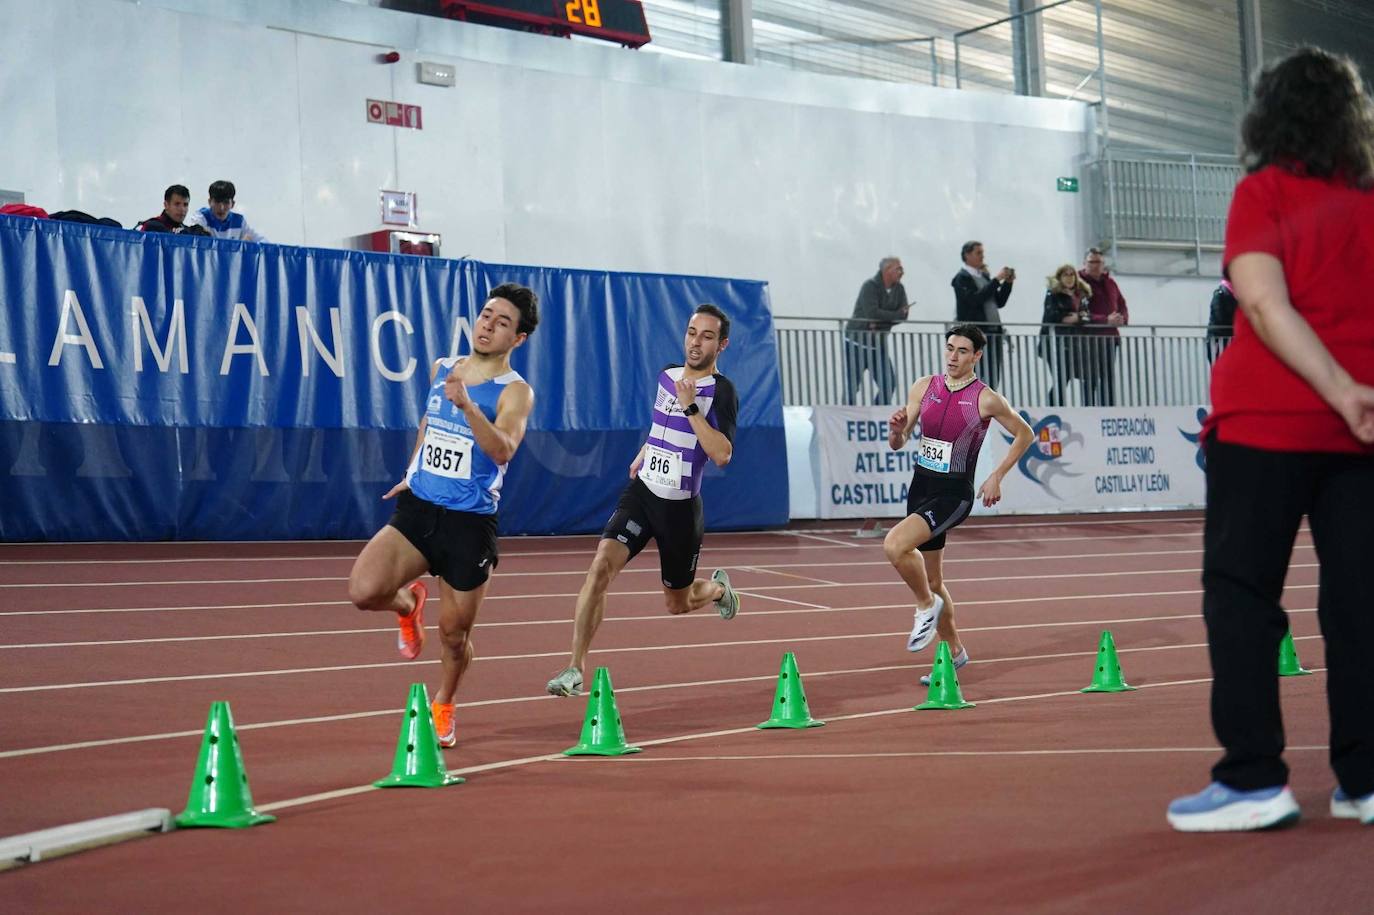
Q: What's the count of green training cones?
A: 7